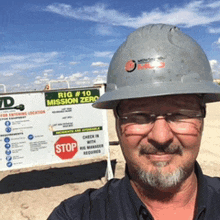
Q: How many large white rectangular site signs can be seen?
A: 1